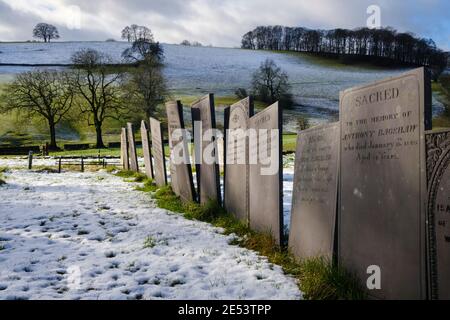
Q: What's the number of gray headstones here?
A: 11